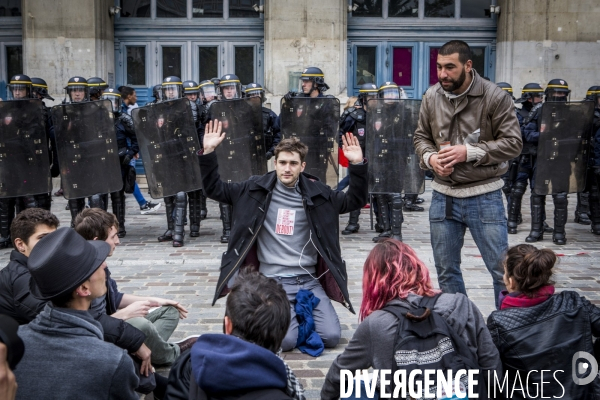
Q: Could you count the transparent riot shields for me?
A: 7